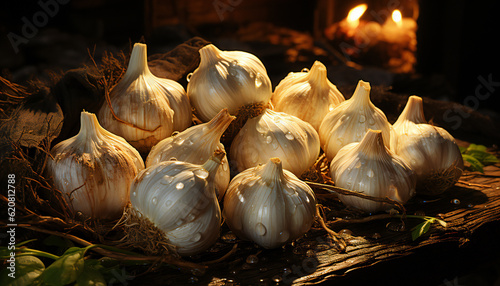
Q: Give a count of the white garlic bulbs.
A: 11